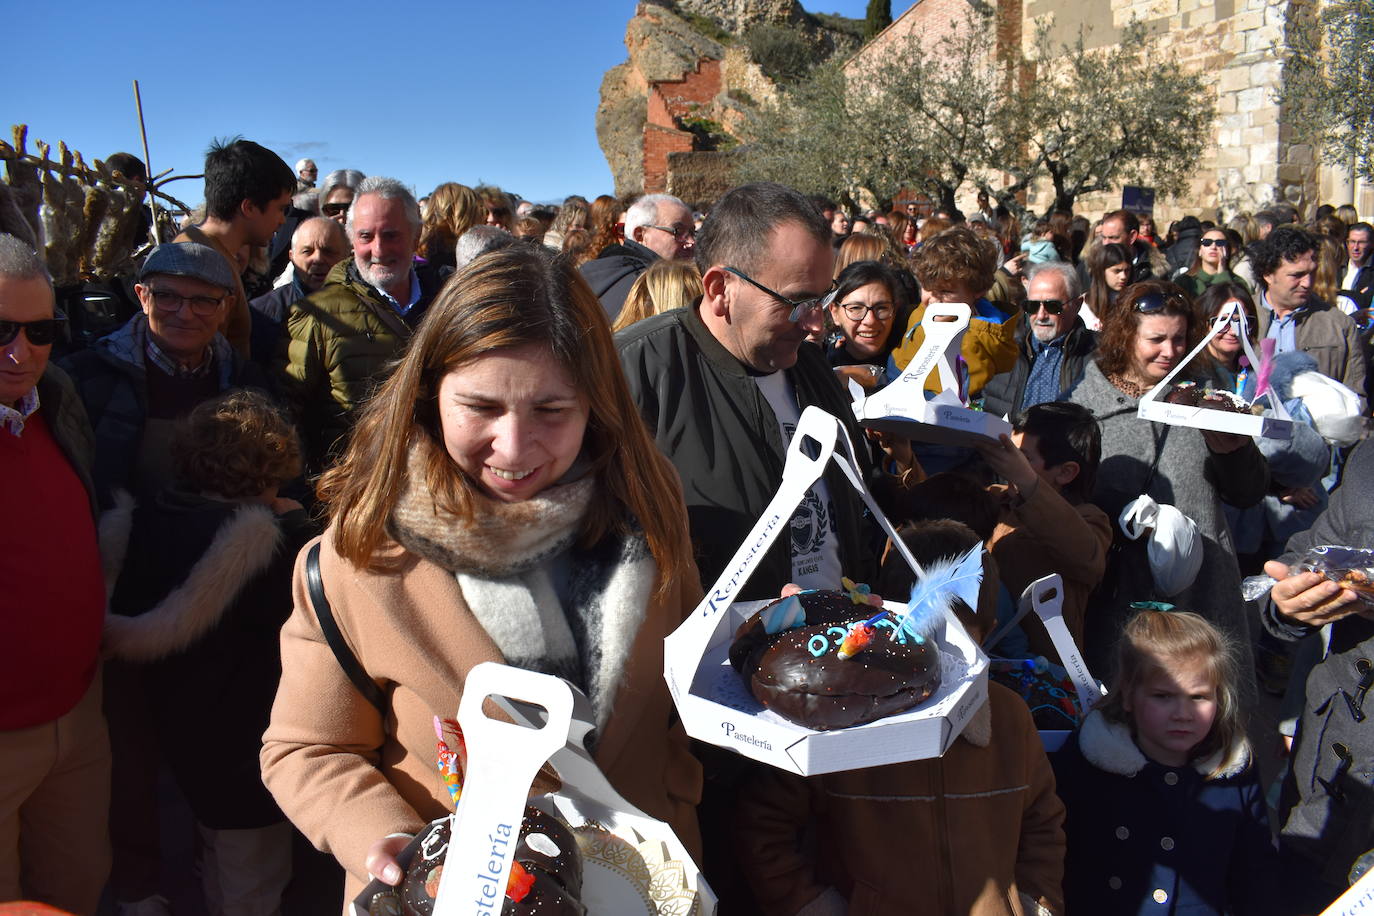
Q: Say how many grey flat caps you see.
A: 1